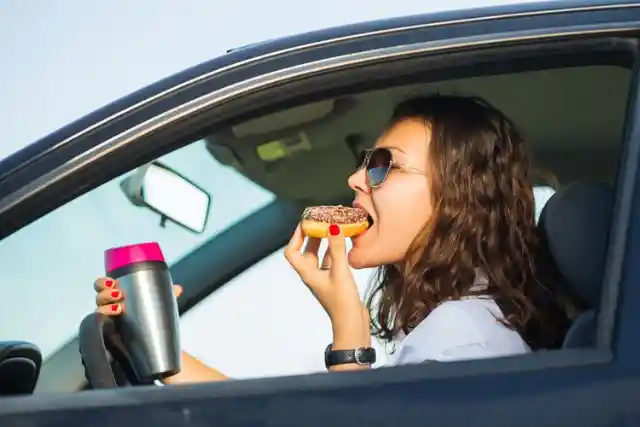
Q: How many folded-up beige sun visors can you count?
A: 1